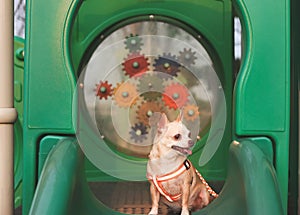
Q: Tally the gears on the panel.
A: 11